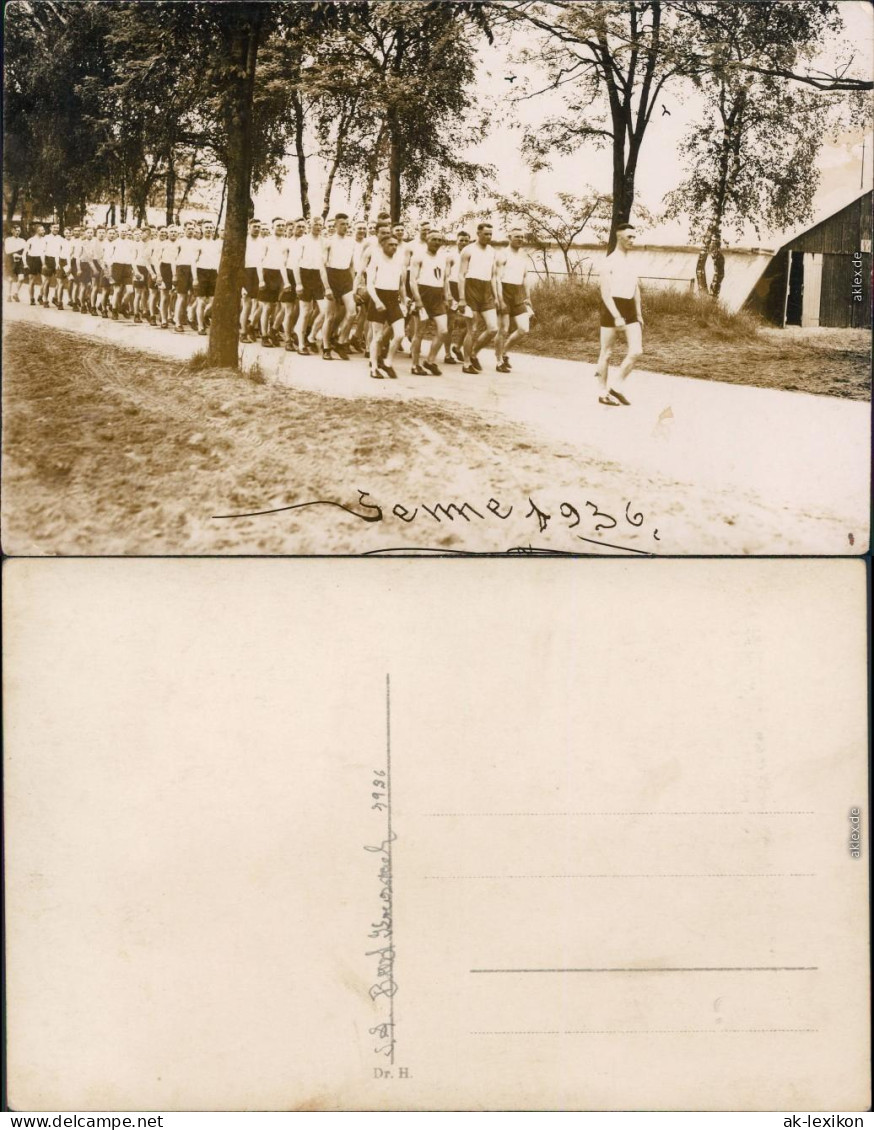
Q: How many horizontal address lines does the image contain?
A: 4